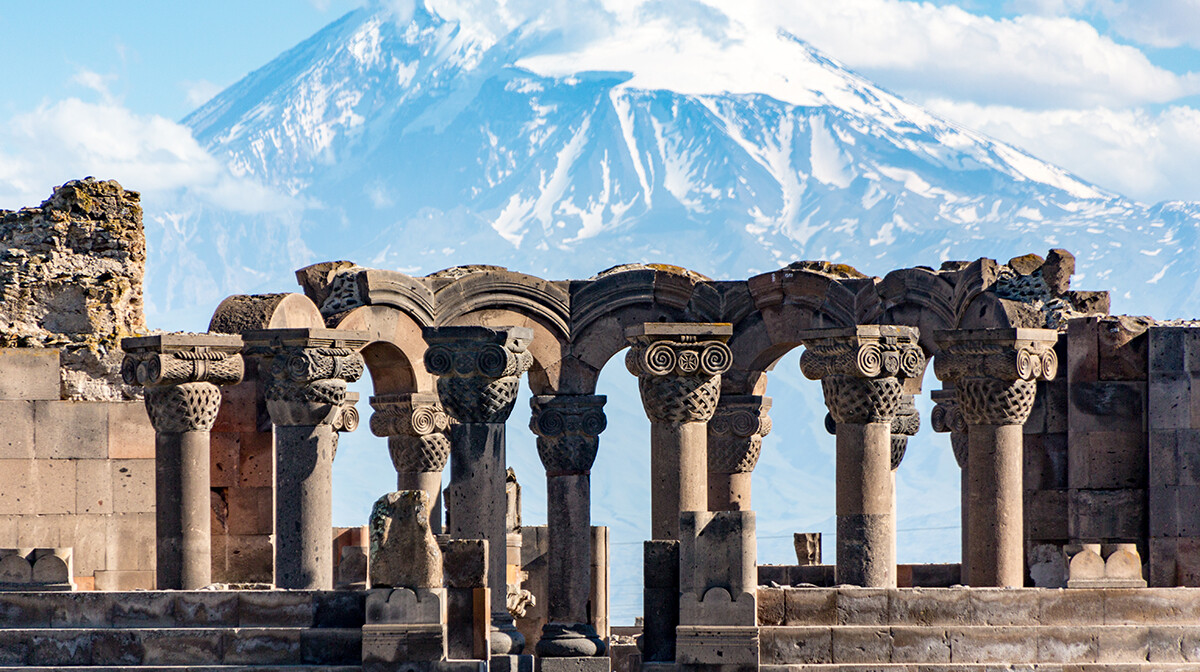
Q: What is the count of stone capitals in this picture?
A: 12